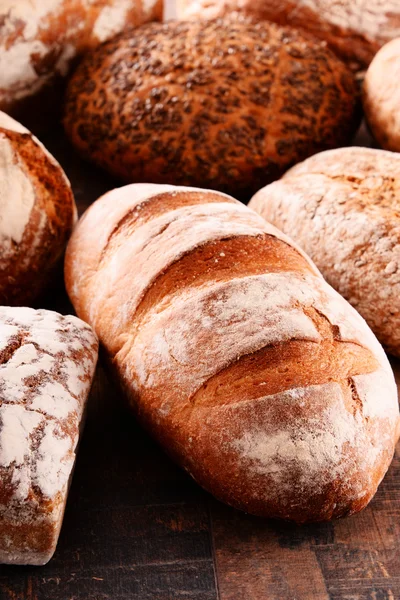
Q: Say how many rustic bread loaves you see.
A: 8